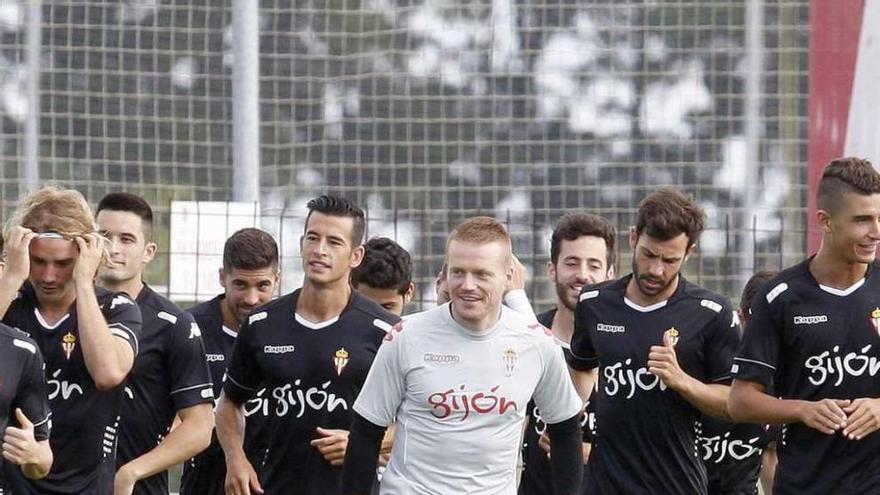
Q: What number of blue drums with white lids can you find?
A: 0